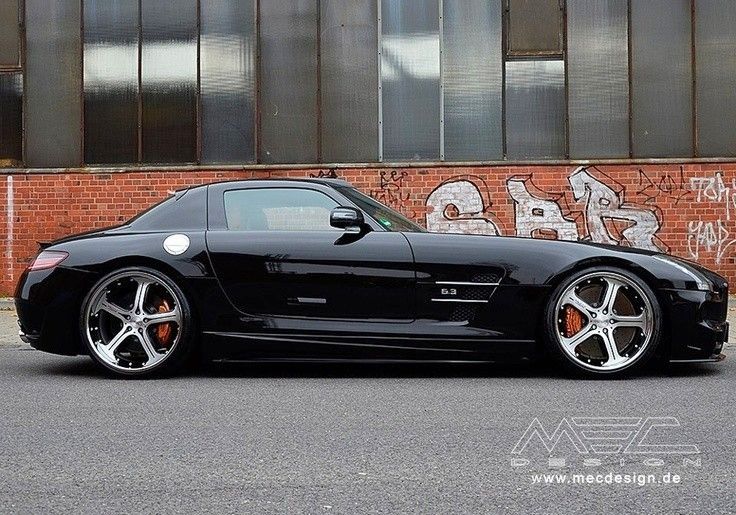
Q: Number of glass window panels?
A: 15